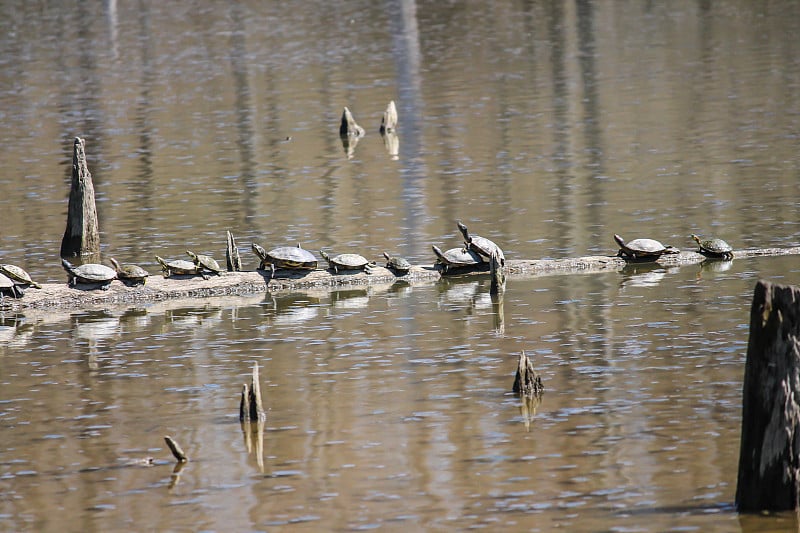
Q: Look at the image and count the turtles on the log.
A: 13